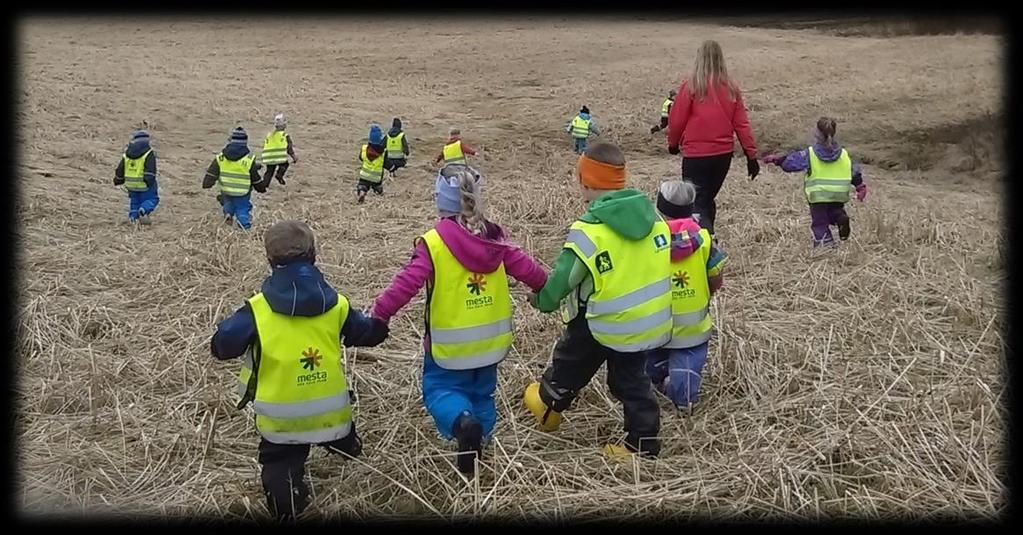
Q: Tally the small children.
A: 13